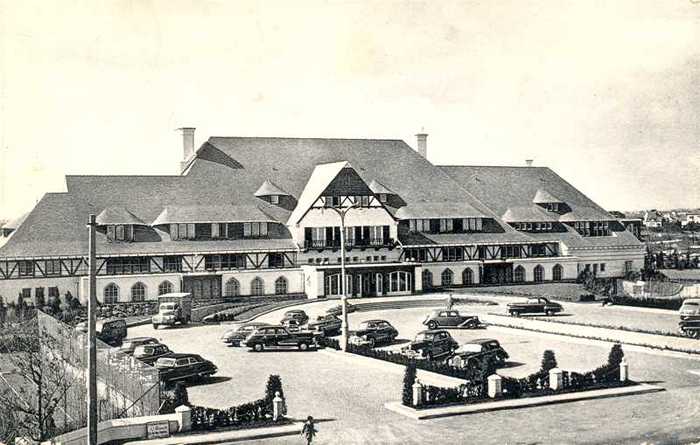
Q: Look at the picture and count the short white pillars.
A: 6